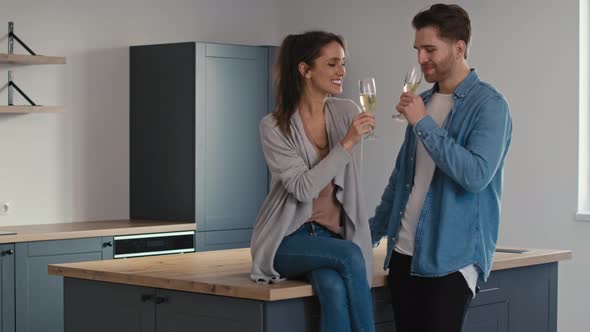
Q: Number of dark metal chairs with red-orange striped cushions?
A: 0